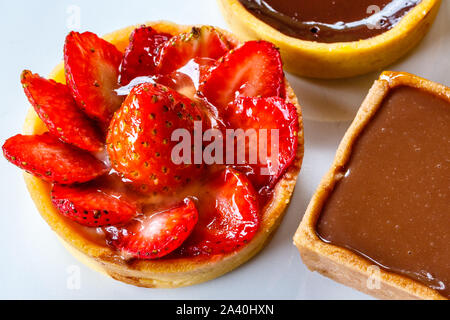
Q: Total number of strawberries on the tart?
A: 11